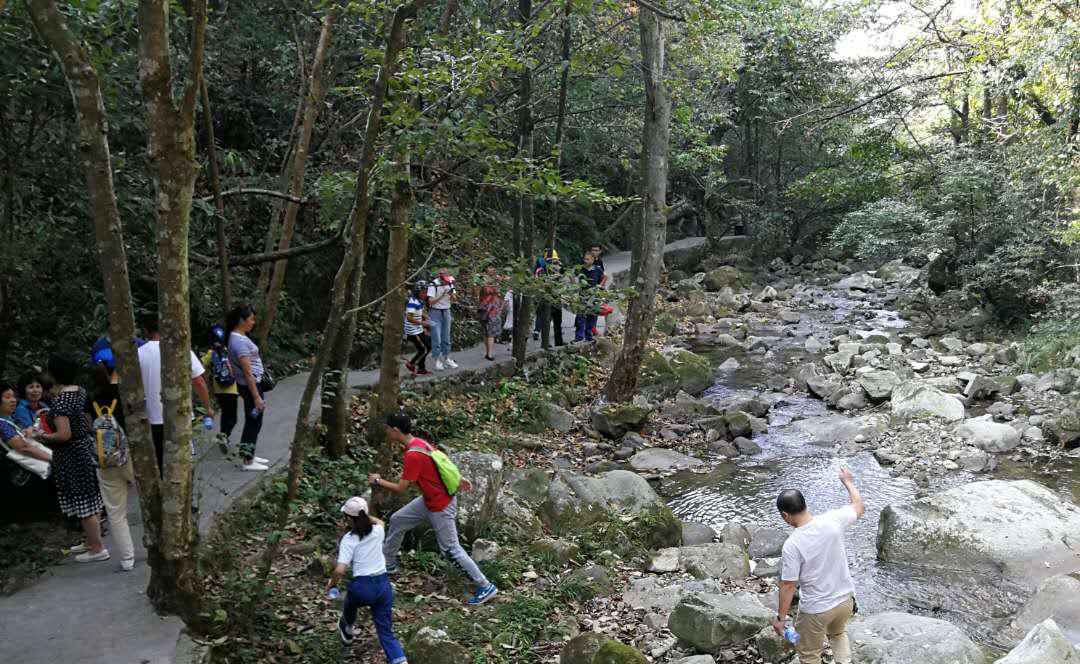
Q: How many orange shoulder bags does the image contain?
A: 0